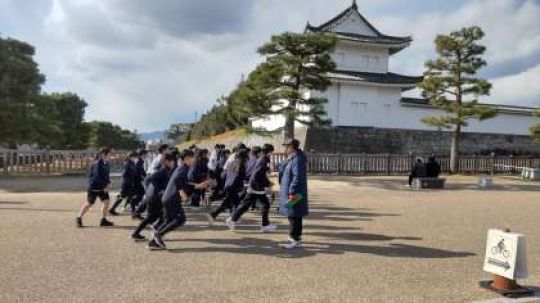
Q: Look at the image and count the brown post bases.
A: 1